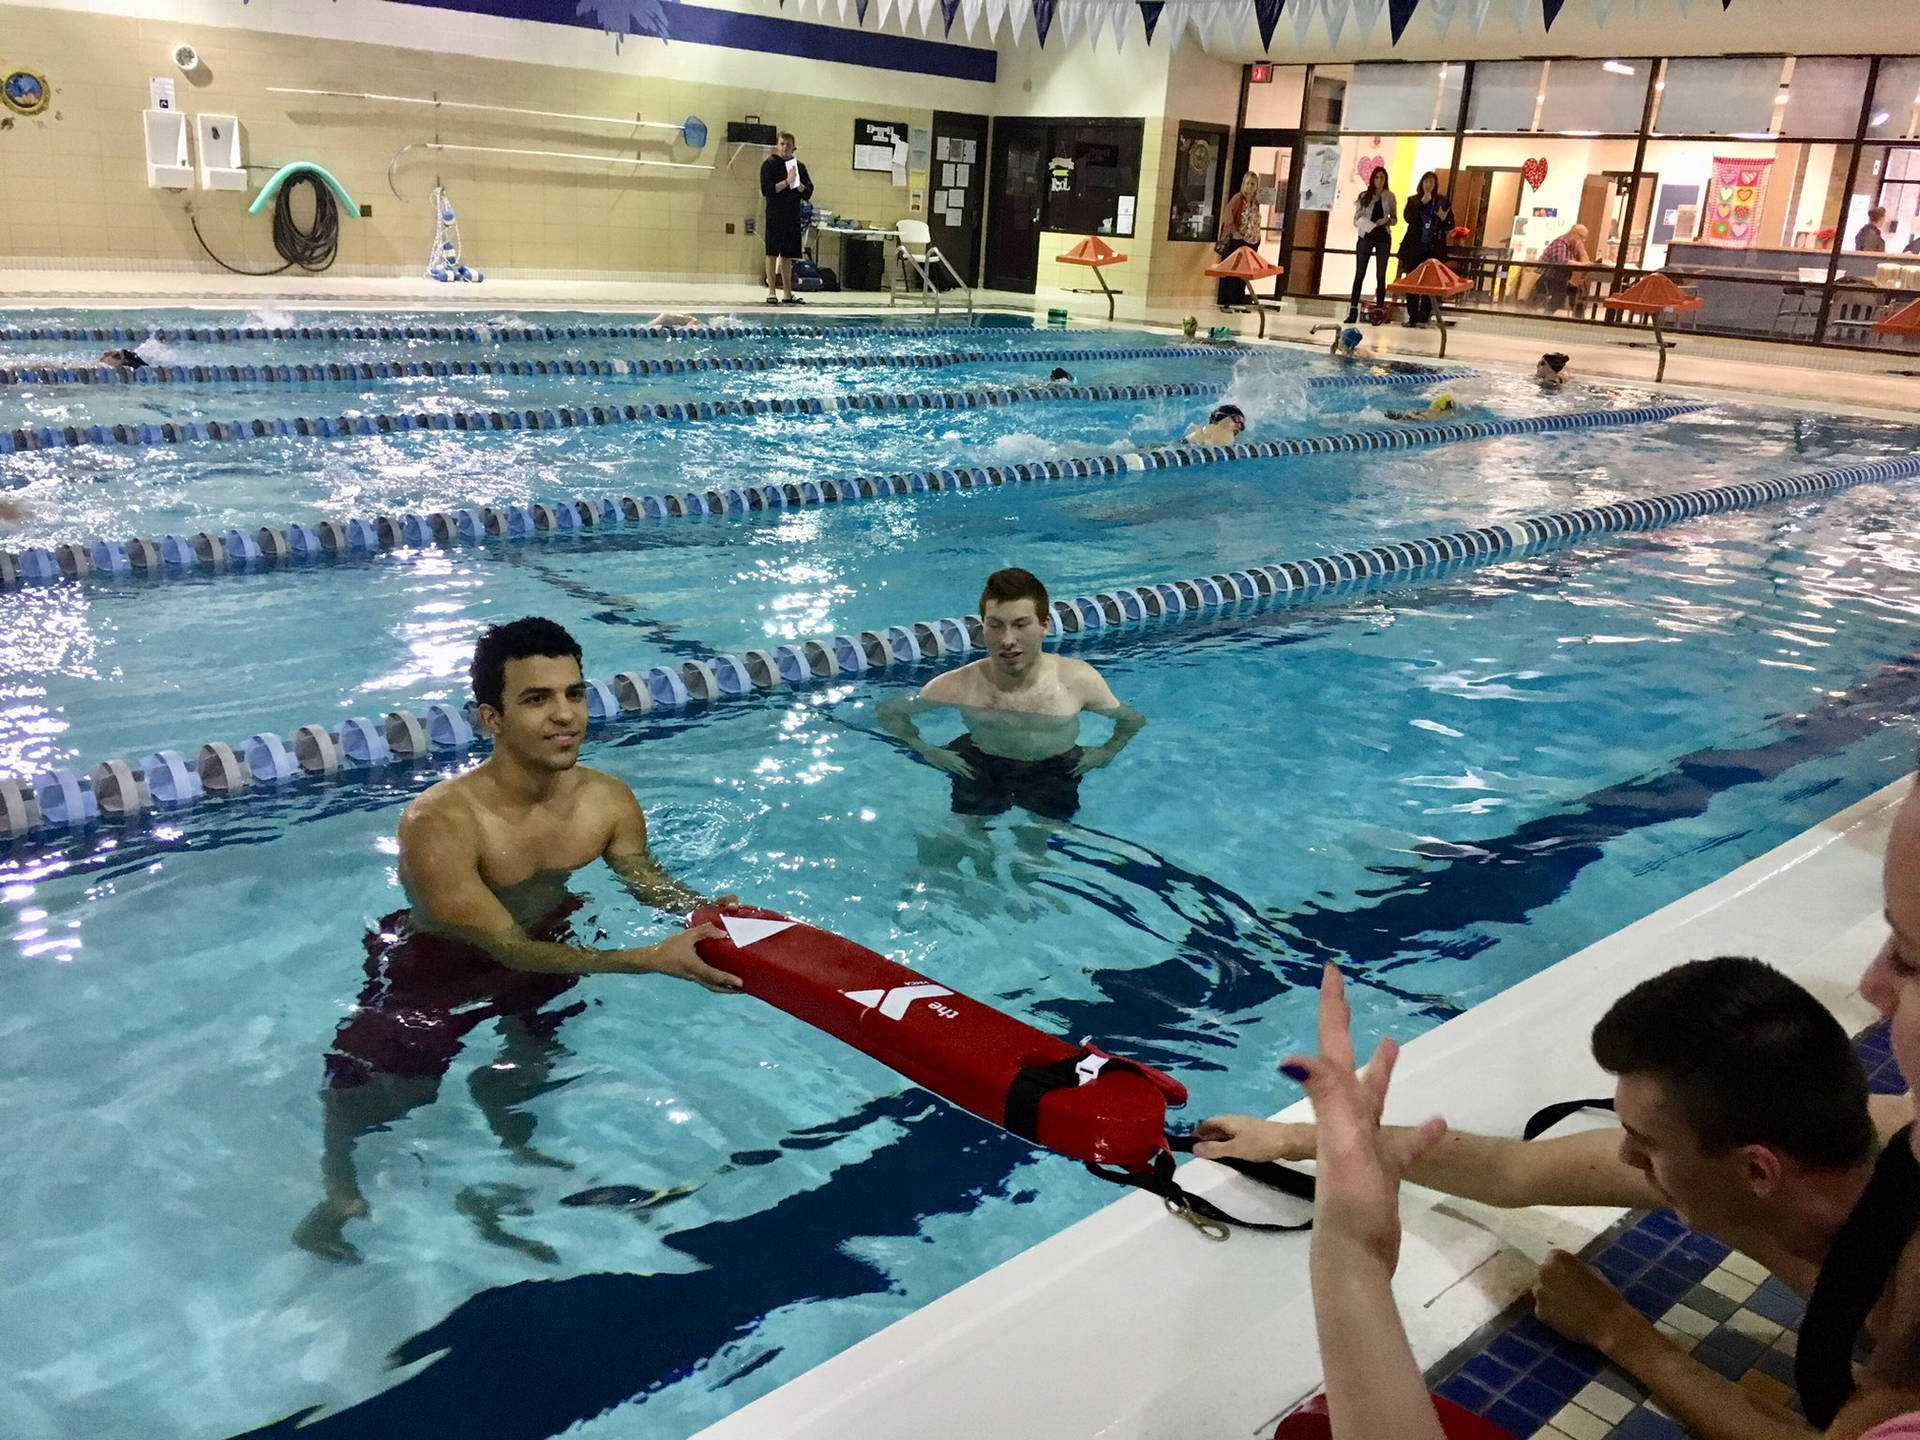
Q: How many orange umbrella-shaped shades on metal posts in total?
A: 5